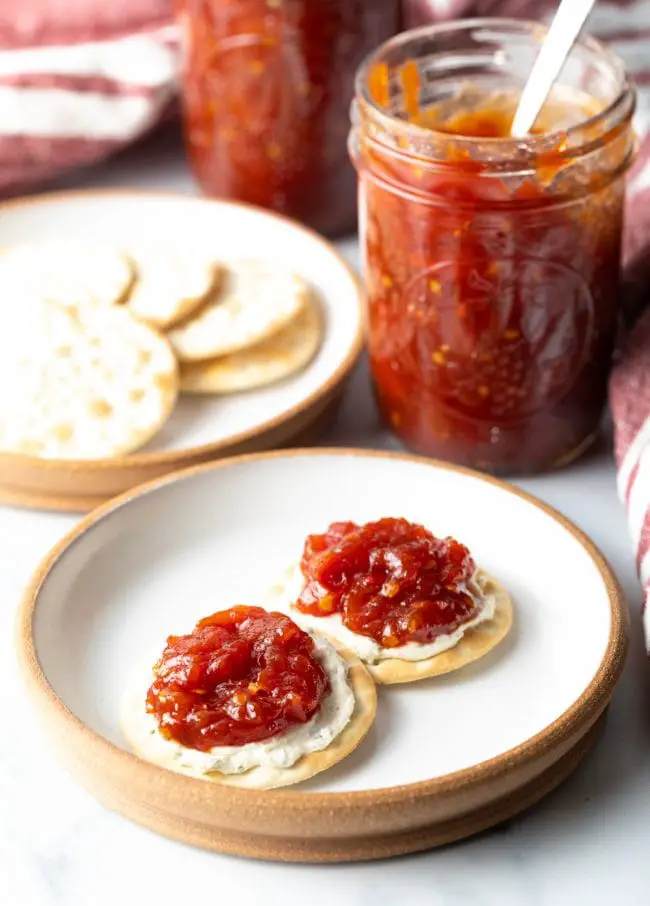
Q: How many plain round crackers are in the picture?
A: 5